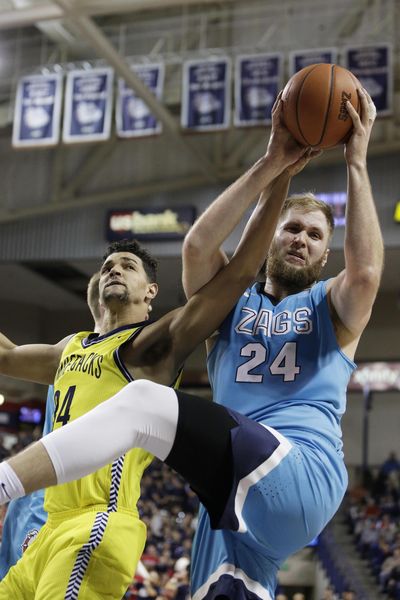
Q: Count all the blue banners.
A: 7